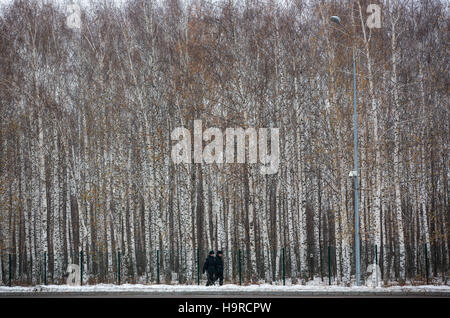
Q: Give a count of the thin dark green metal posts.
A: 11